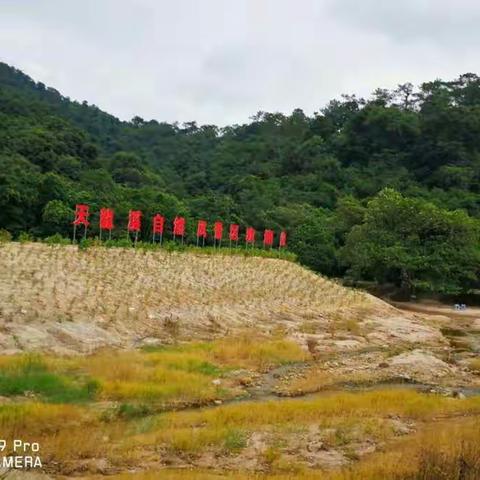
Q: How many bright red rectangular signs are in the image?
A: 11